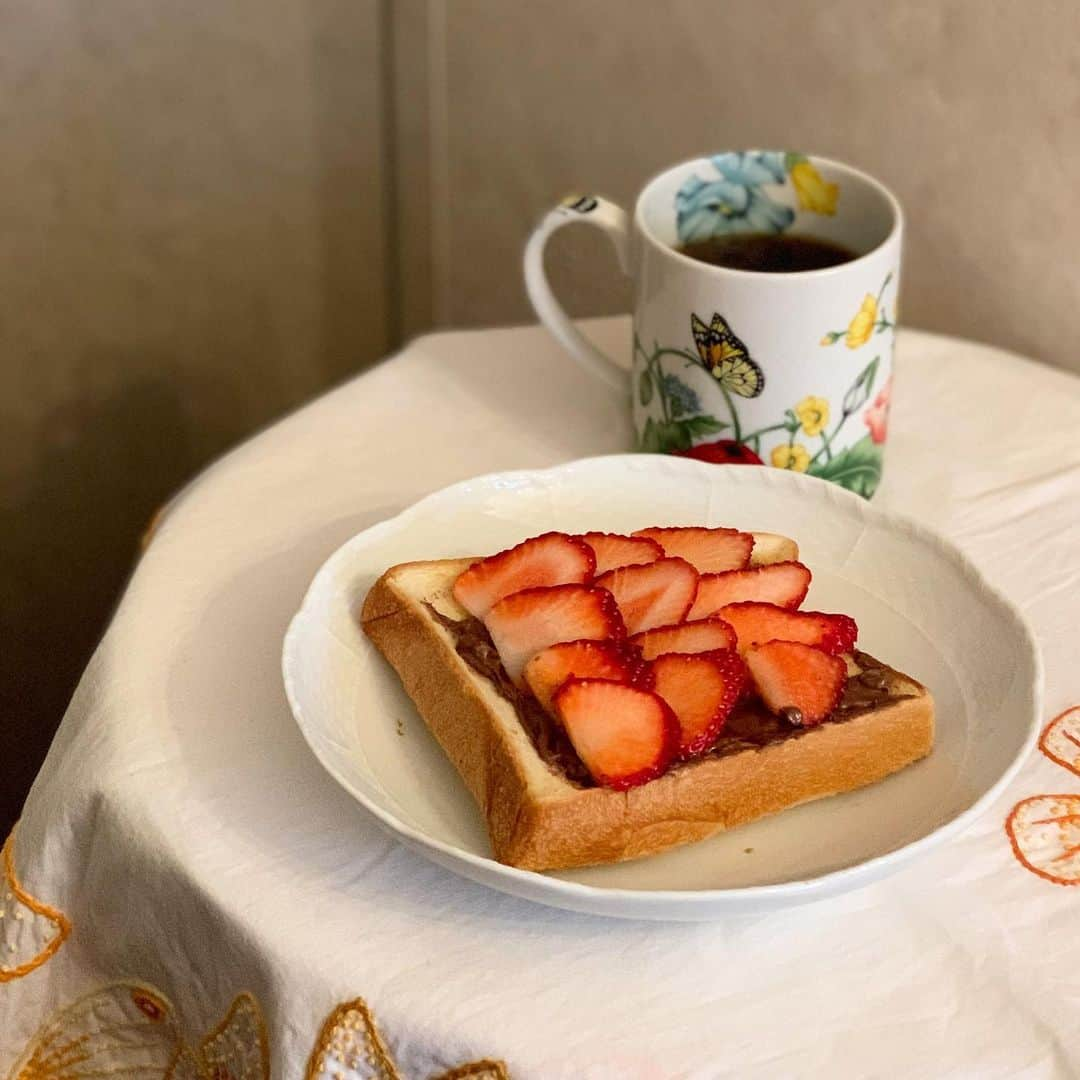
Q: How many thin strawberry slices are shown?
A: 12